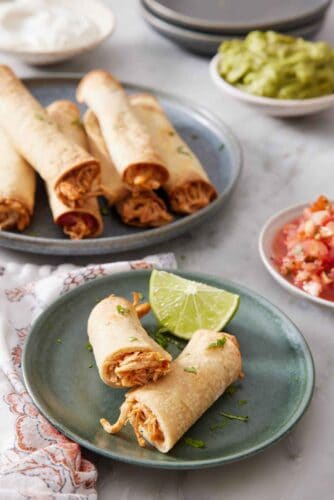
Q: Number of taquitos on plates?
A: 8